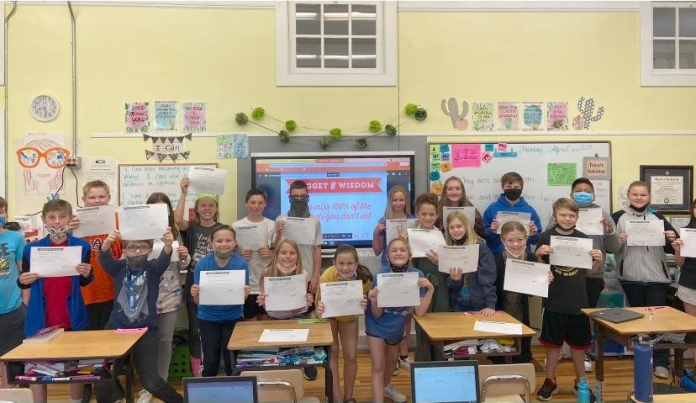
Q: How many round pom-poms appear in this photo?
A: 11